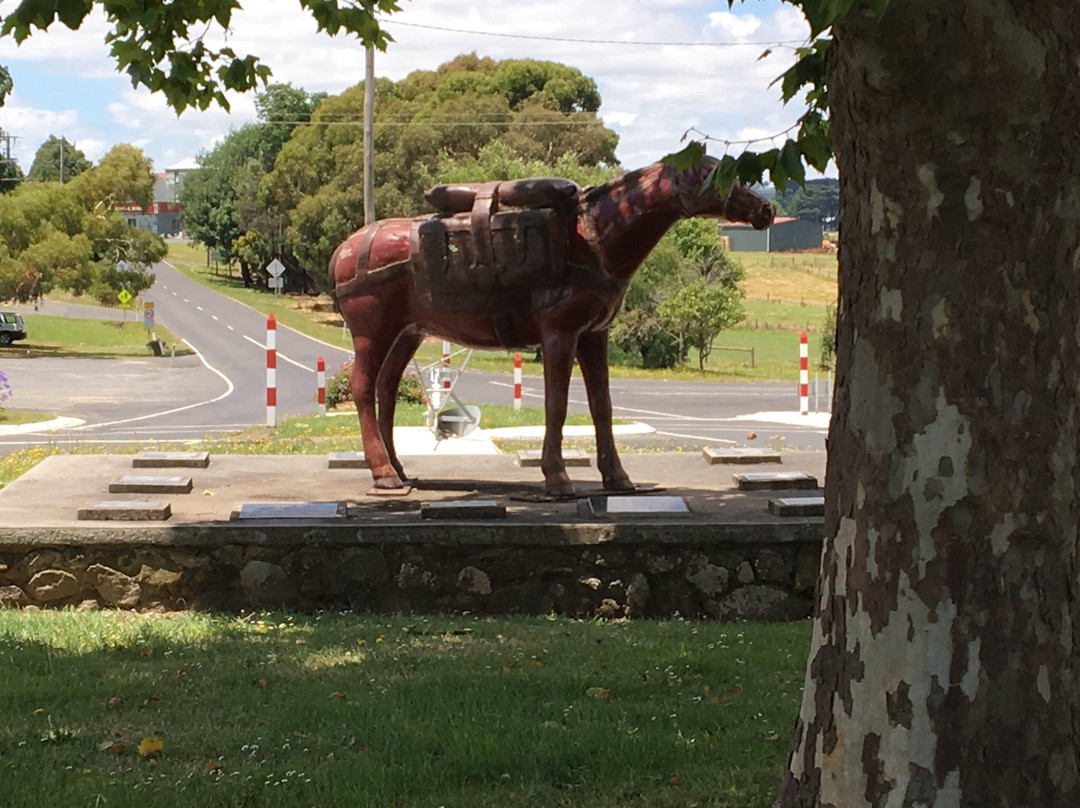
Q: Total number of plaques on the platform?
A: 11